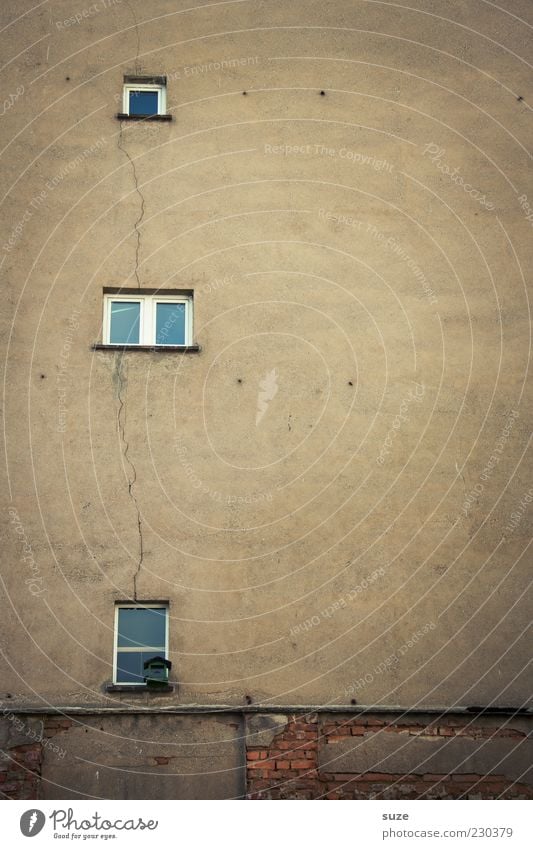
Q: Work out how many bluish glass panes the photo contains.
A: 5